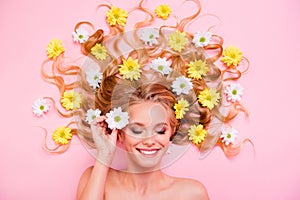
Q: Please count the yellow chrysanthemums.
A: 13